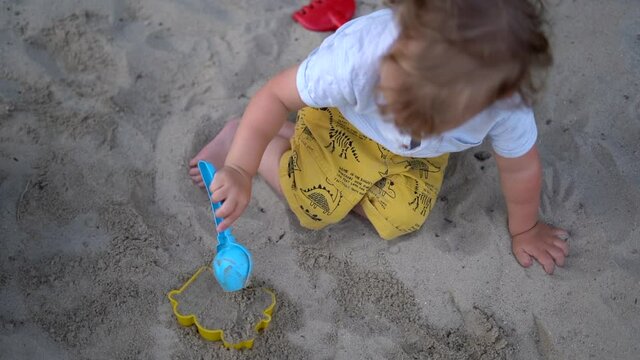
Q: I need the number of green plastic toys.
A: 0